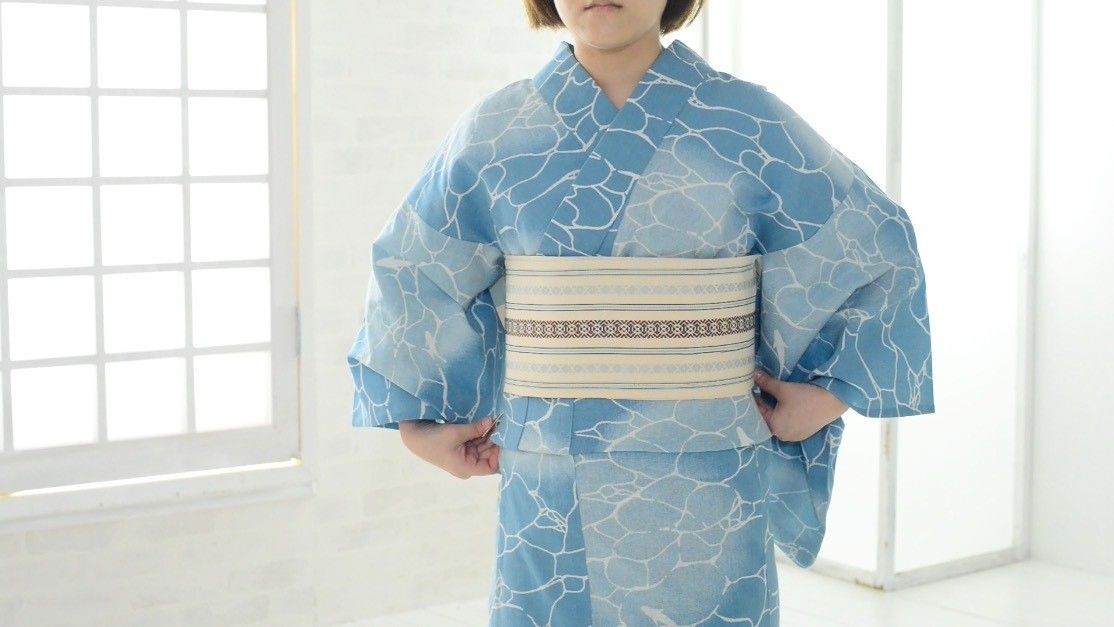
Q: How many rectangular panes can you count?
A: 15